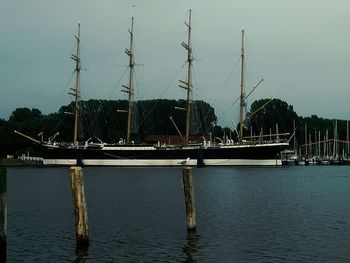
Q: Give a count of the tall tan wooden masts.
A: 4